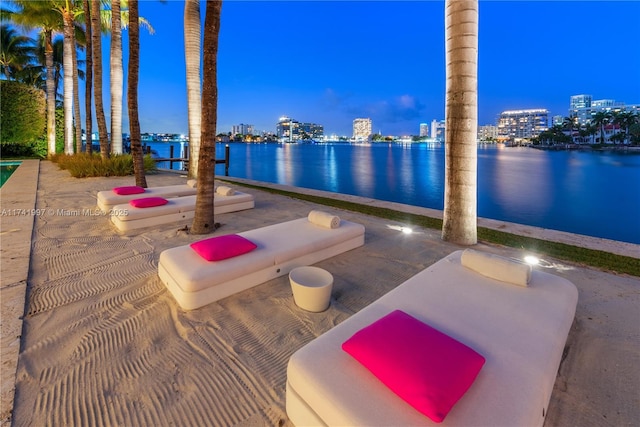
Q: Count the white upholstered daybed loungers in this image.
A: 4